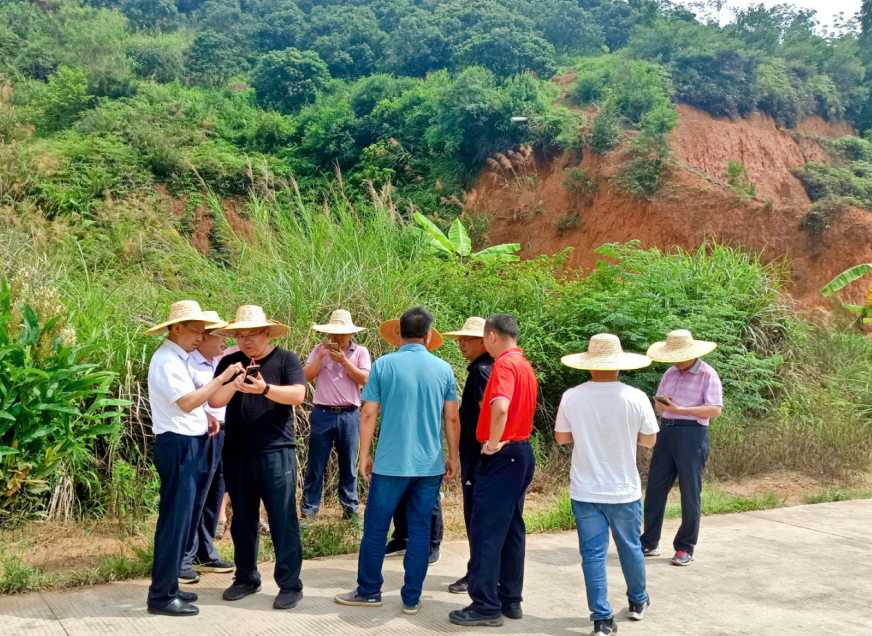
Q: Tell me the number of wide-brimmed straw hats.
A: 8